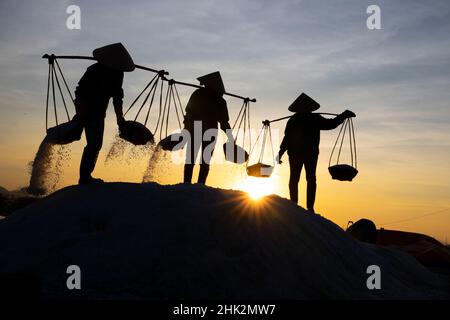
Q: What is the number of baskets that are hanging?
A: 6